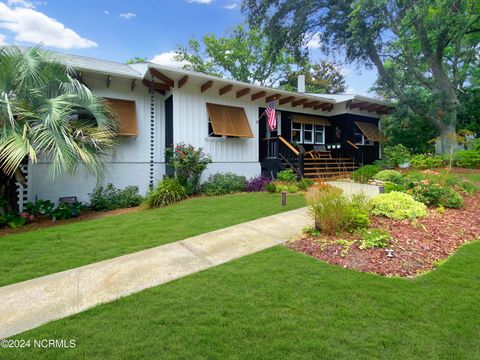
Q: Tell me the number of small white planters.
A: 3